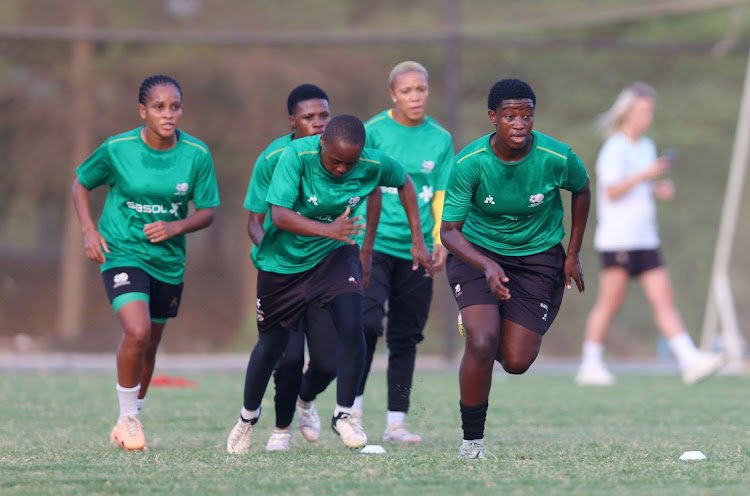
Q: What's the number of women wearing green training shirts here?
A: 5